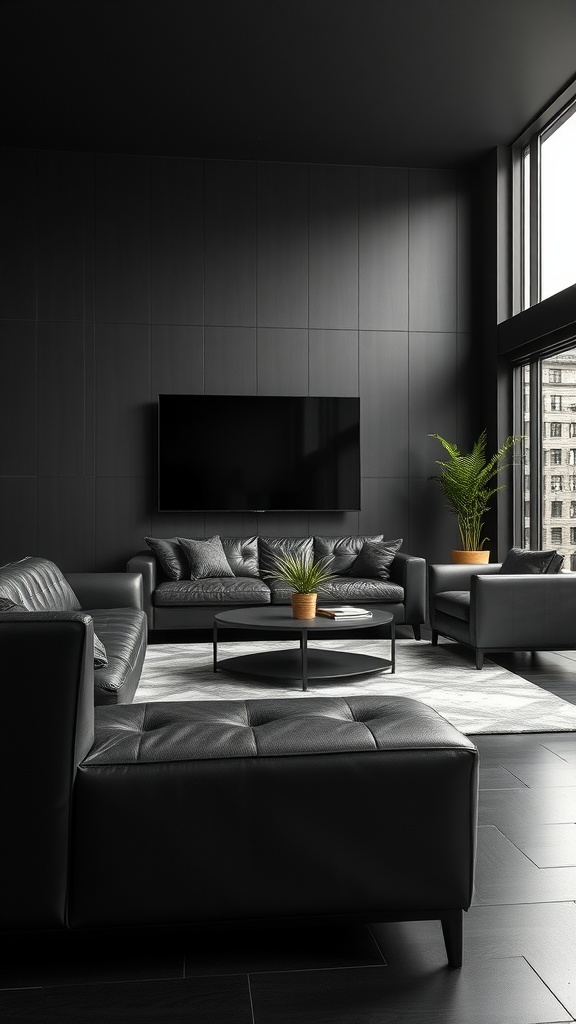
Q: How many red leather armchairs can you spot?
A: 0